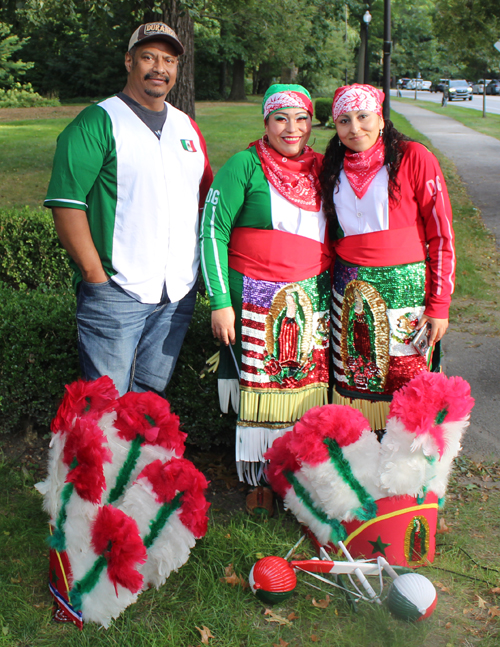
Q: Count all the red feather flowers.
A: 8